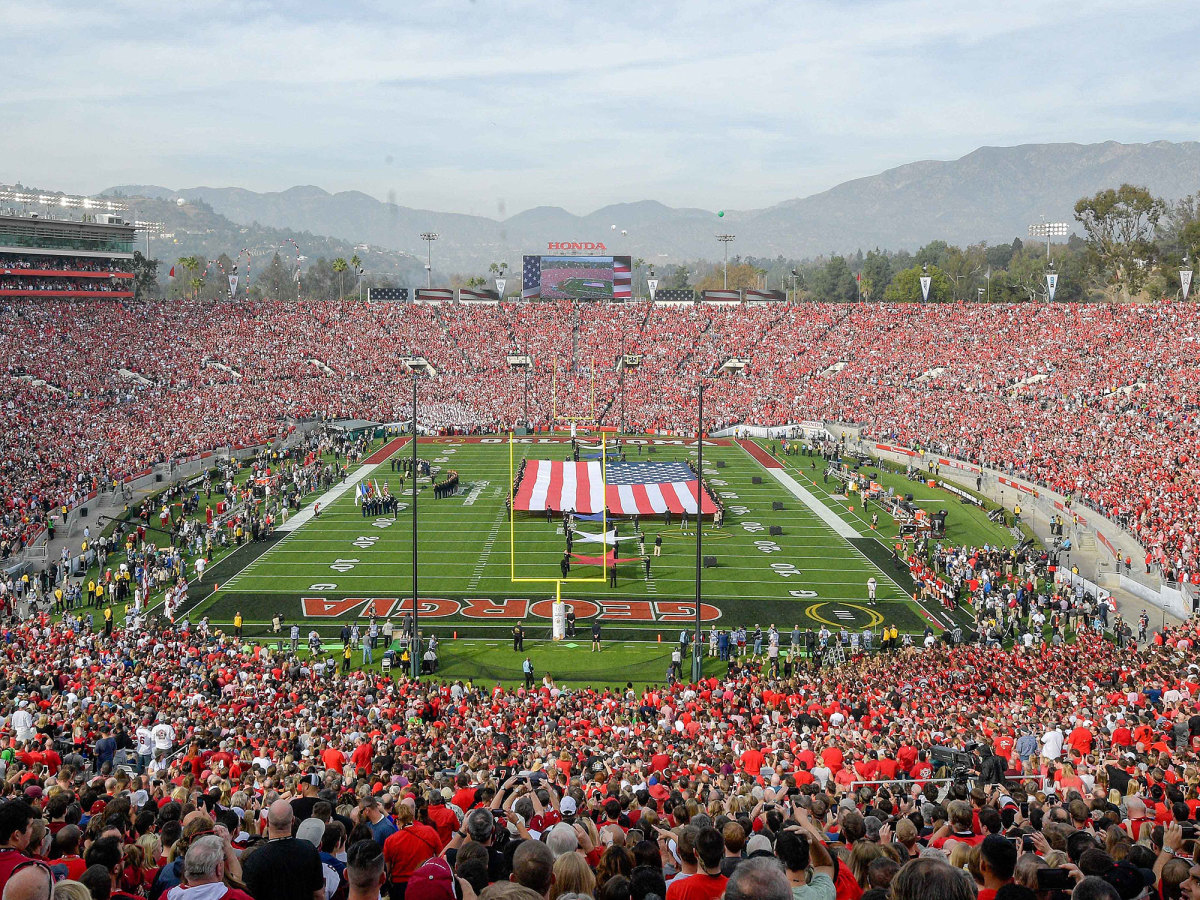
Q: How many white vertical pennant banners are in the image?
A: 6